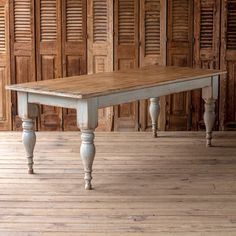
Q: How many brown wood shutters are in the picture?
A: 10